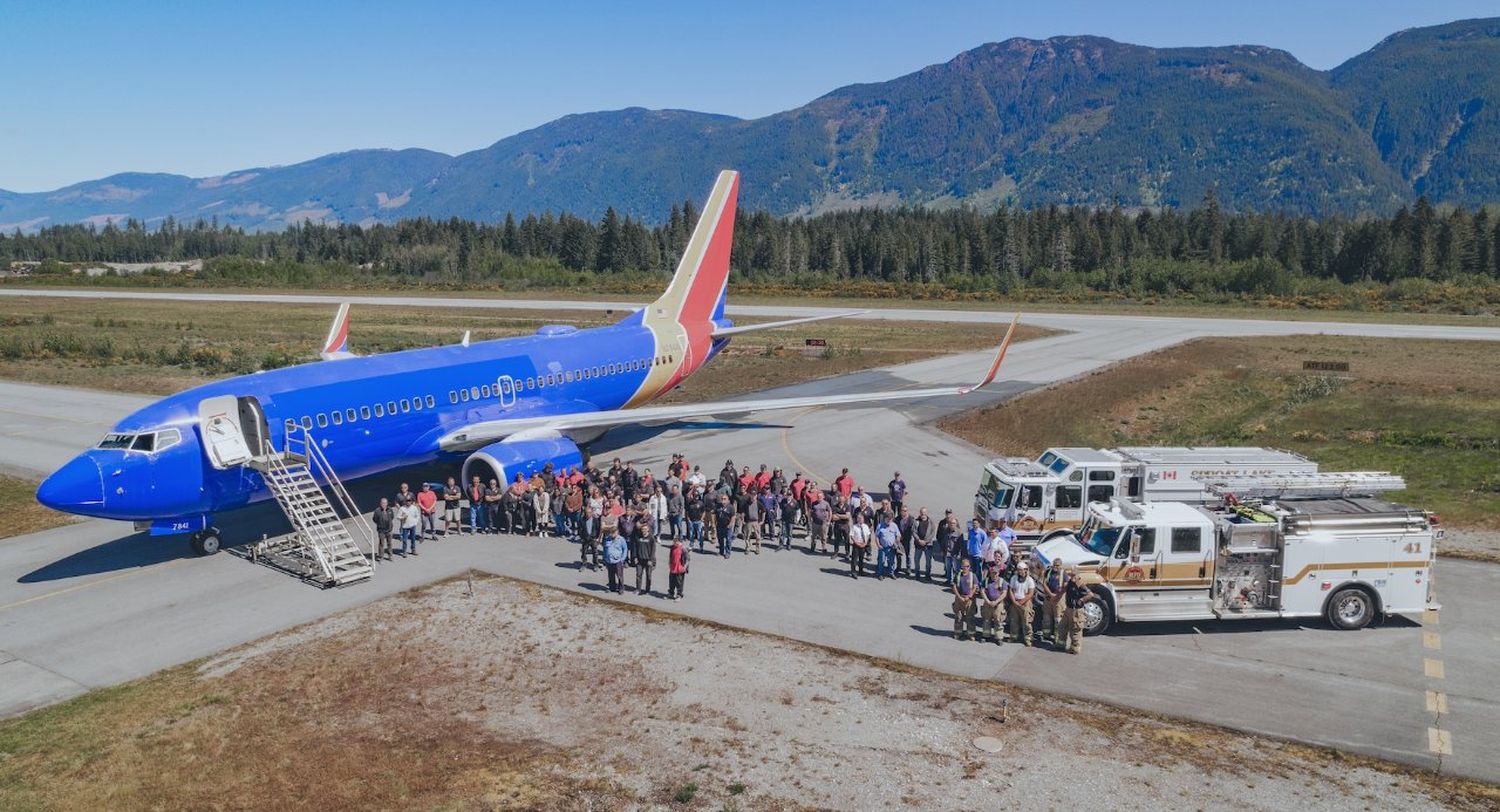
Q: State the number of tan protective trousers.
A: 5